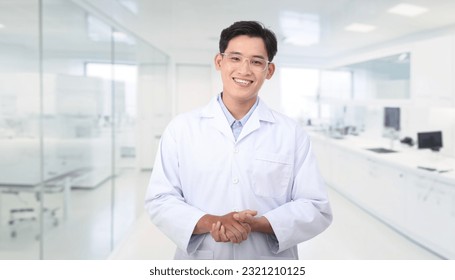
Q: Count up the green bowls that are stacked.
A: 0